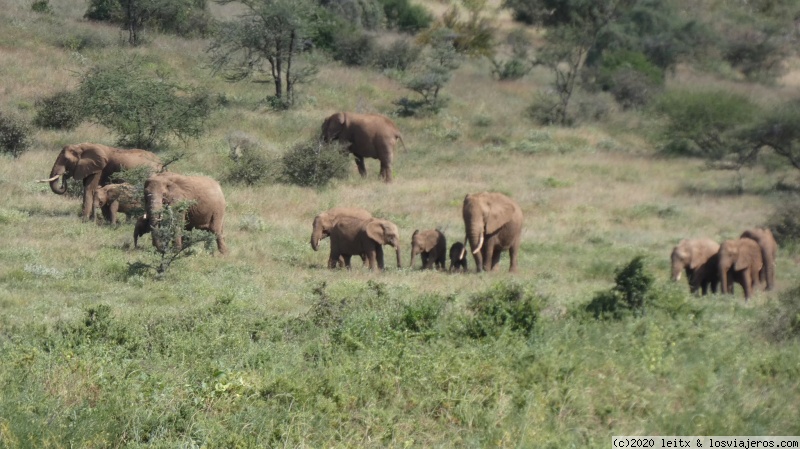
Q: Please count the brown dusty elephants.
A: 13